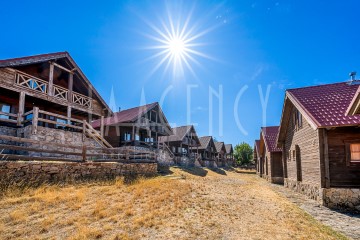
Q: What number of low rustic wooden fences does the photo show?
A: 1